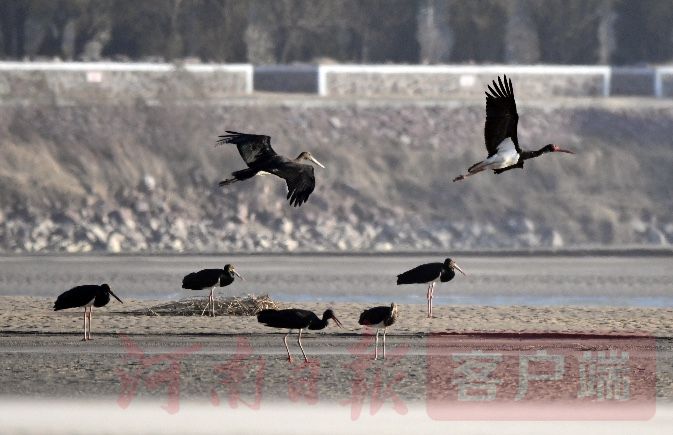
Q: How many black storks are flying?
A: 2